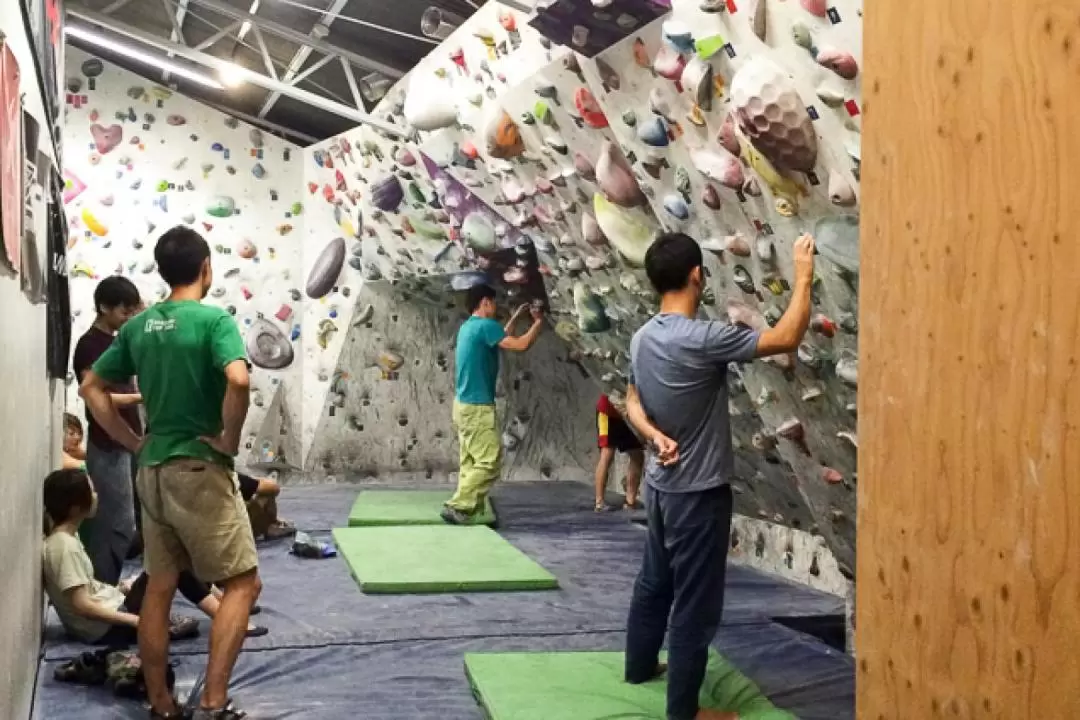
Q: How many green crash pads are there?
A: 3